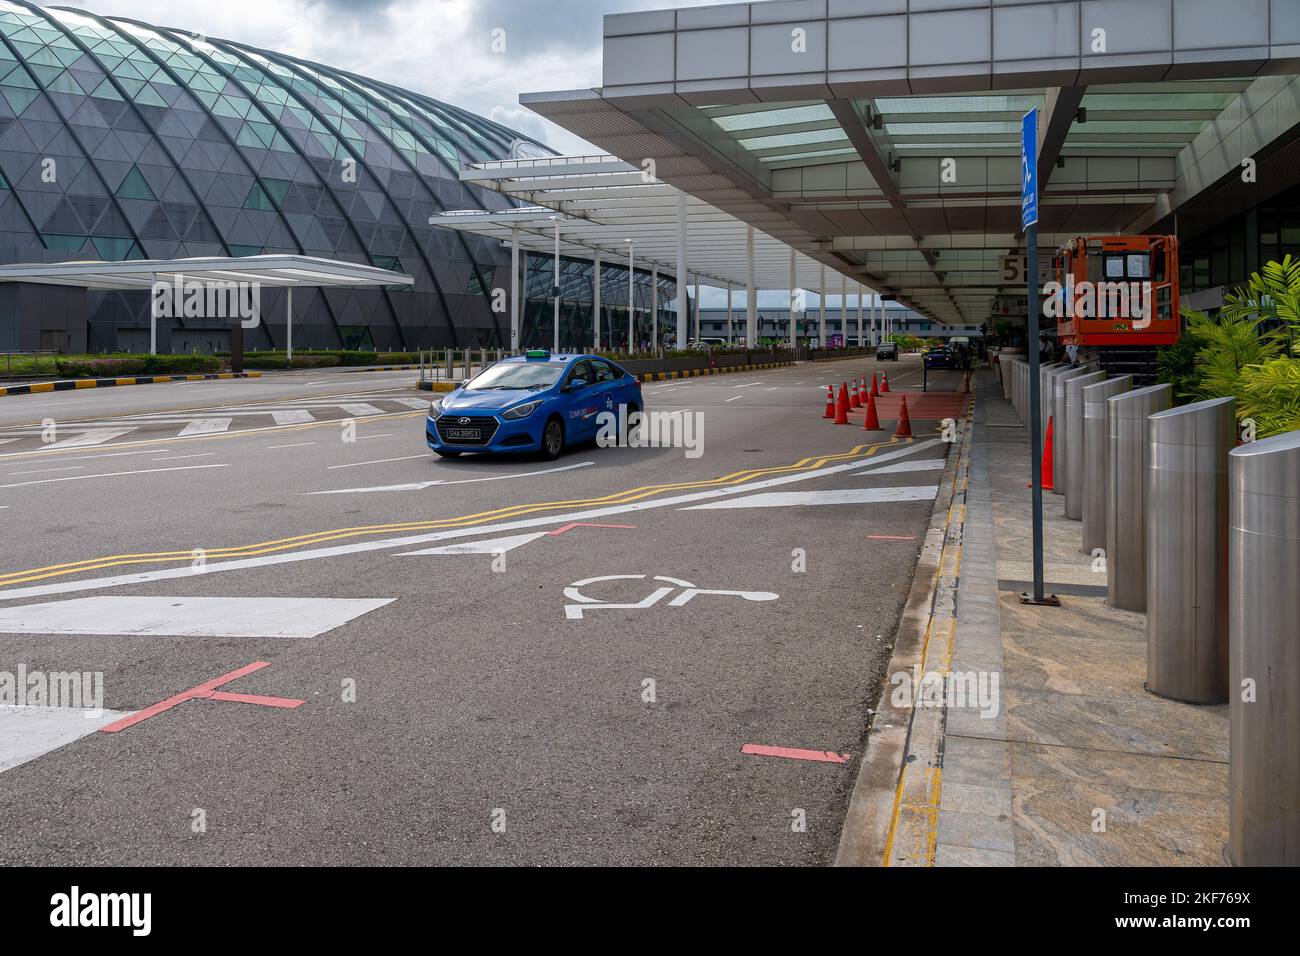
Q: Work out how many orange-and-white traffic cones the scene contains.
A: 4